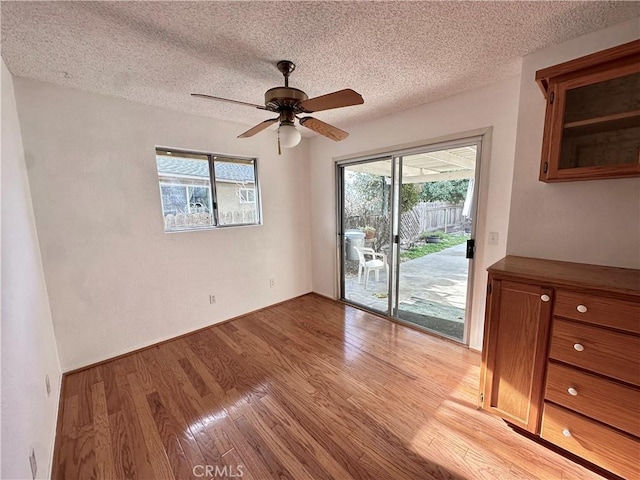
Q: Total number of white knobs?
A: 5